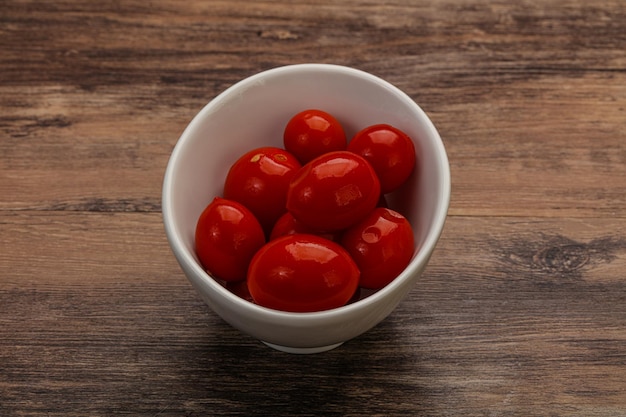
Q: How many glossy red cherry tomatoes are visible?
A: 8